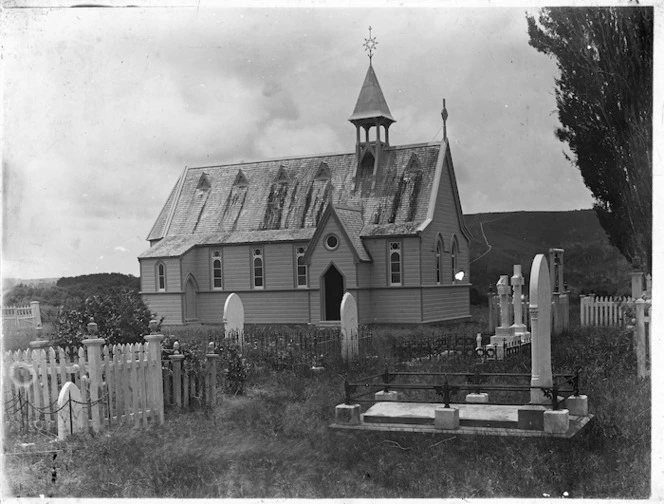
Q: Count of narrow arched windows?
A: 7